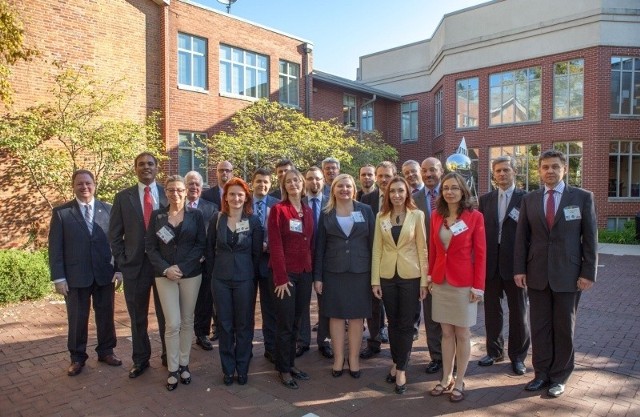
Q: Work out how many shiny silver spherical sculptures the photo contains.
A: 1